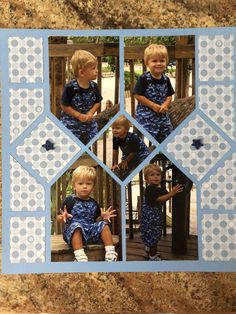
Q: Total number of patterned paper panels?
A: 10